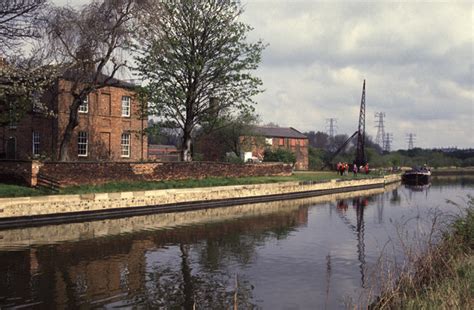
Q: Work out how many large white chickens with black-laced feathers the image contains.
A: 0